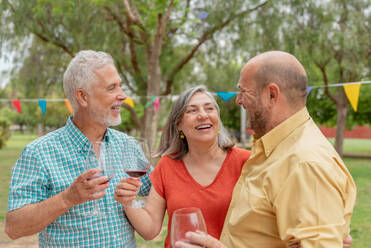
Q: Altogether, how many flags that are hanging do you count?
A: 9